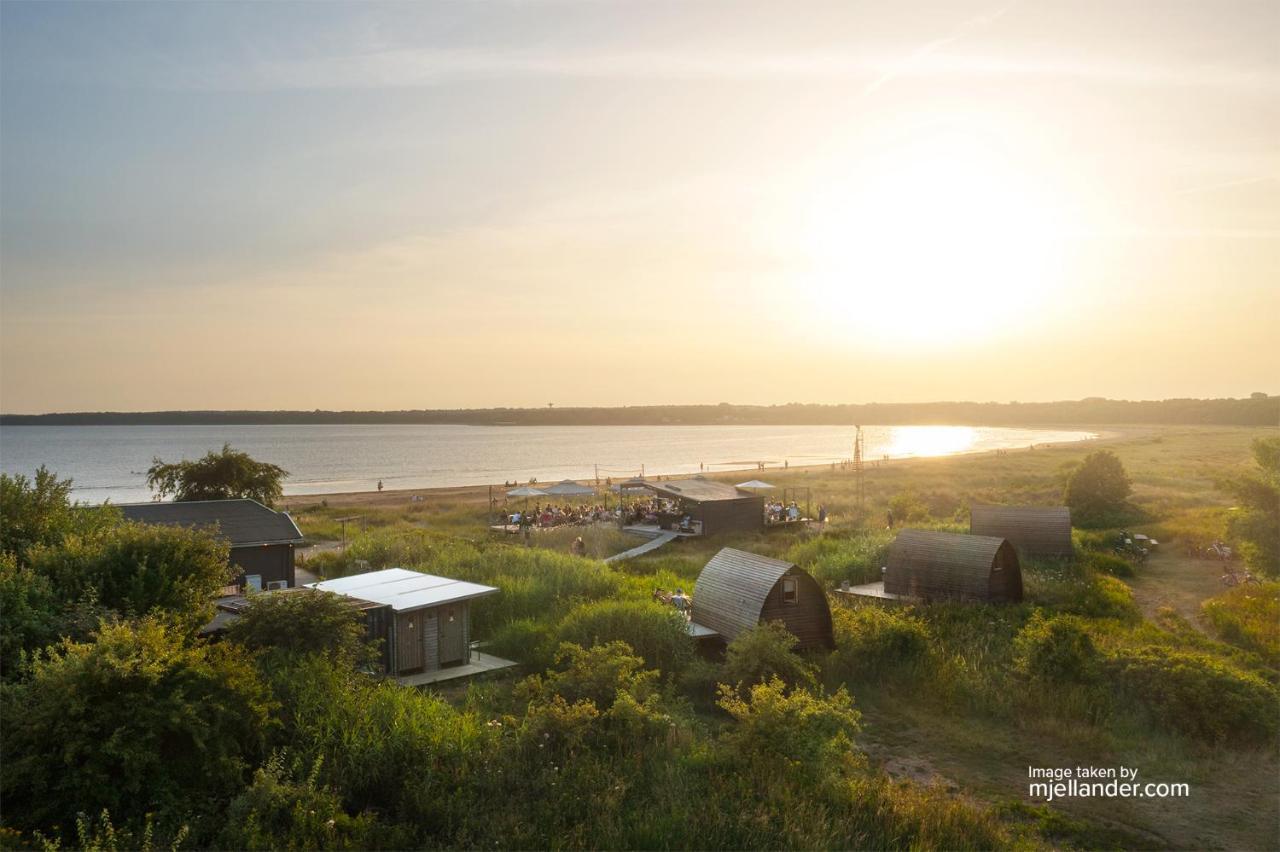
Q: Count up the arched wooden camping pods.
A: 3